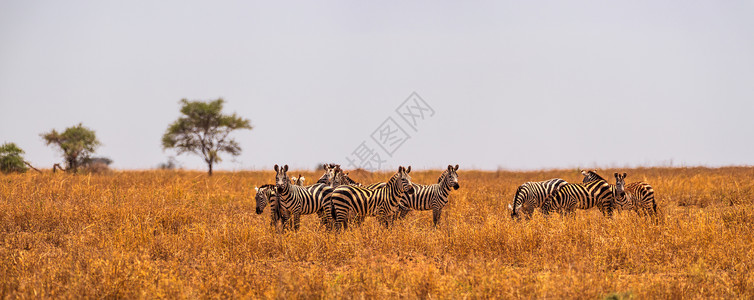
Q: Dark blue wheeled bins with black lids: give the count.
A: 0